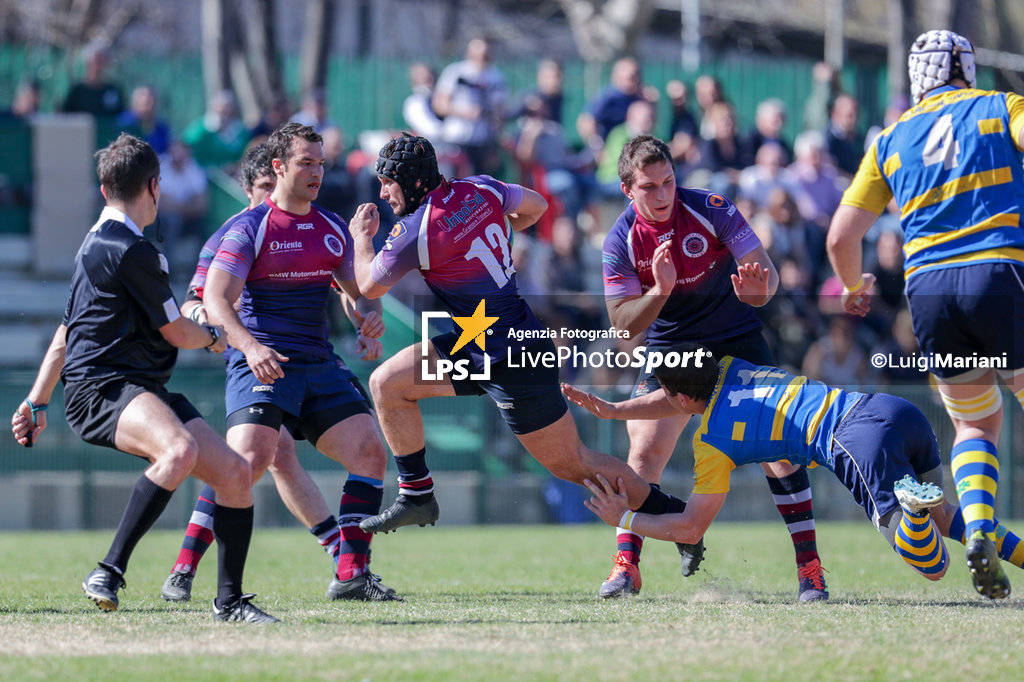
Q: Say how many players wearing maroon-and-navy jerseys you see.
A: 4